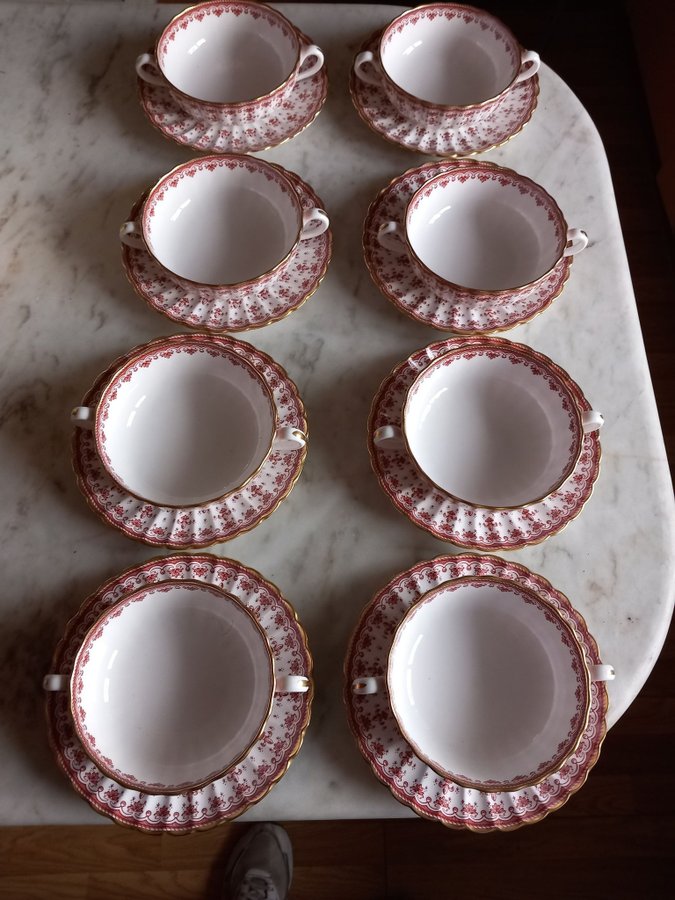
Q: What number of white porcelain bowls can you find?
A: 8